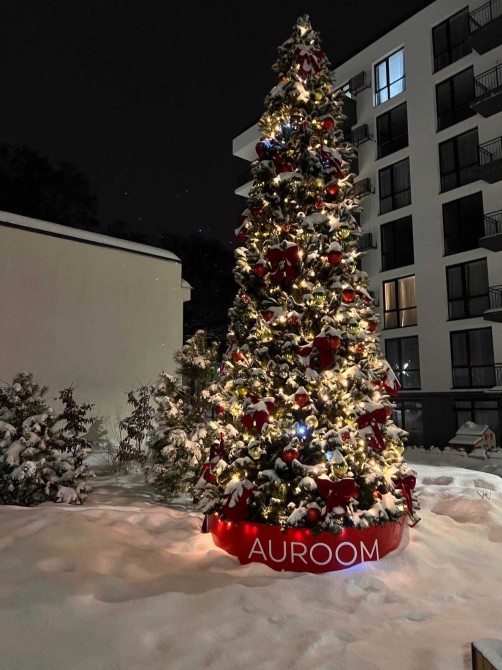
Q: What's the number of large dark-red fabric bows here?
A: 13